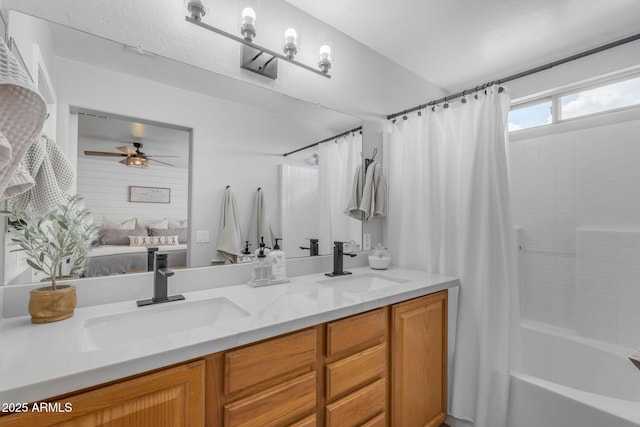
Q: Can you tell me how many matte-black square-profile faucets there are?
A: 2